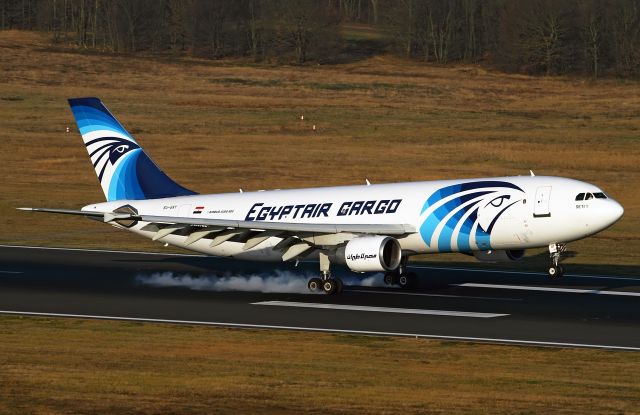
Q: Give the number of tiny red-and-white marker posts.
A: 3